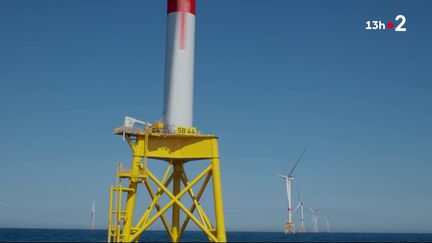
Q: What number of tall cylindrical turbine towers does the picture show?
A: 6